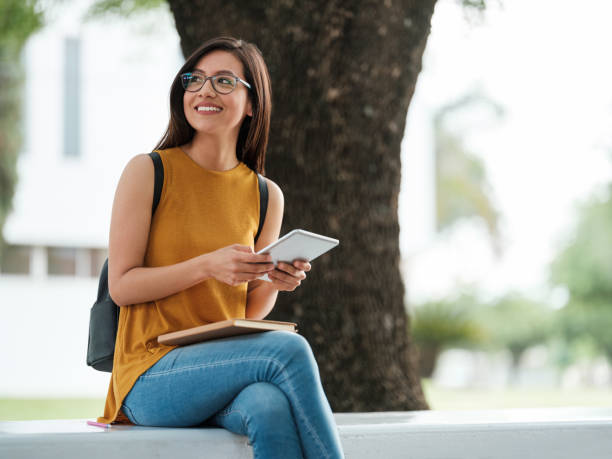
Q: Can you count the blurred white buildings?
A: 1